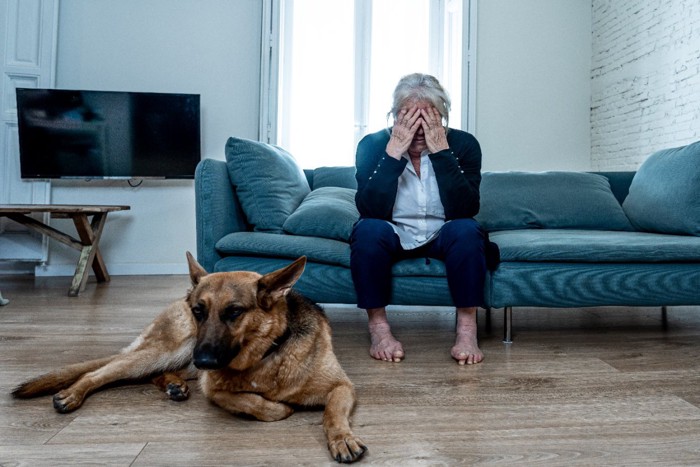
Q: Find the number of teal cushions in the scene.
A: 5